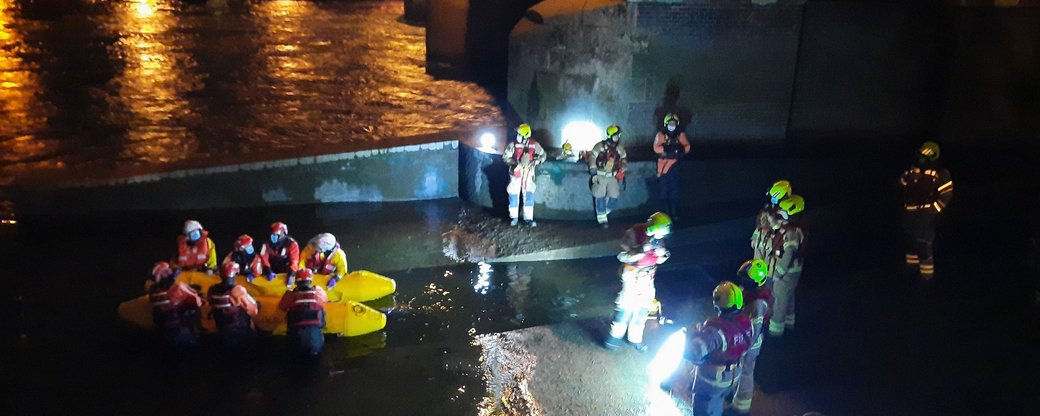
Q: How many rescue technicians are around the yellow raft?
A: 7